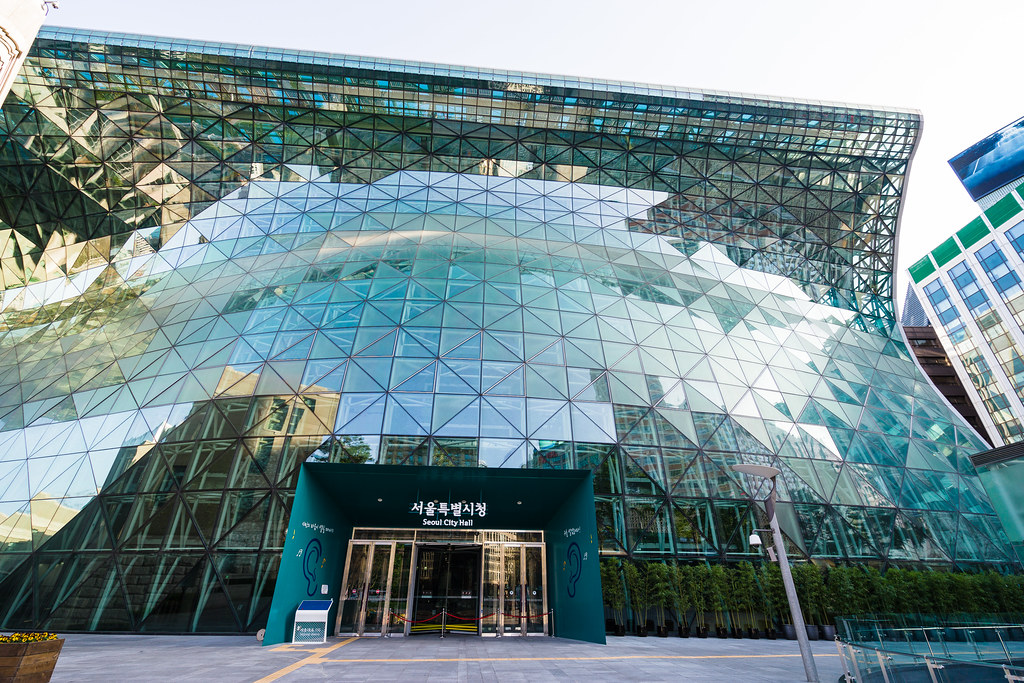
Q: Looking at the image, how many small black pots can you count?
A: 9